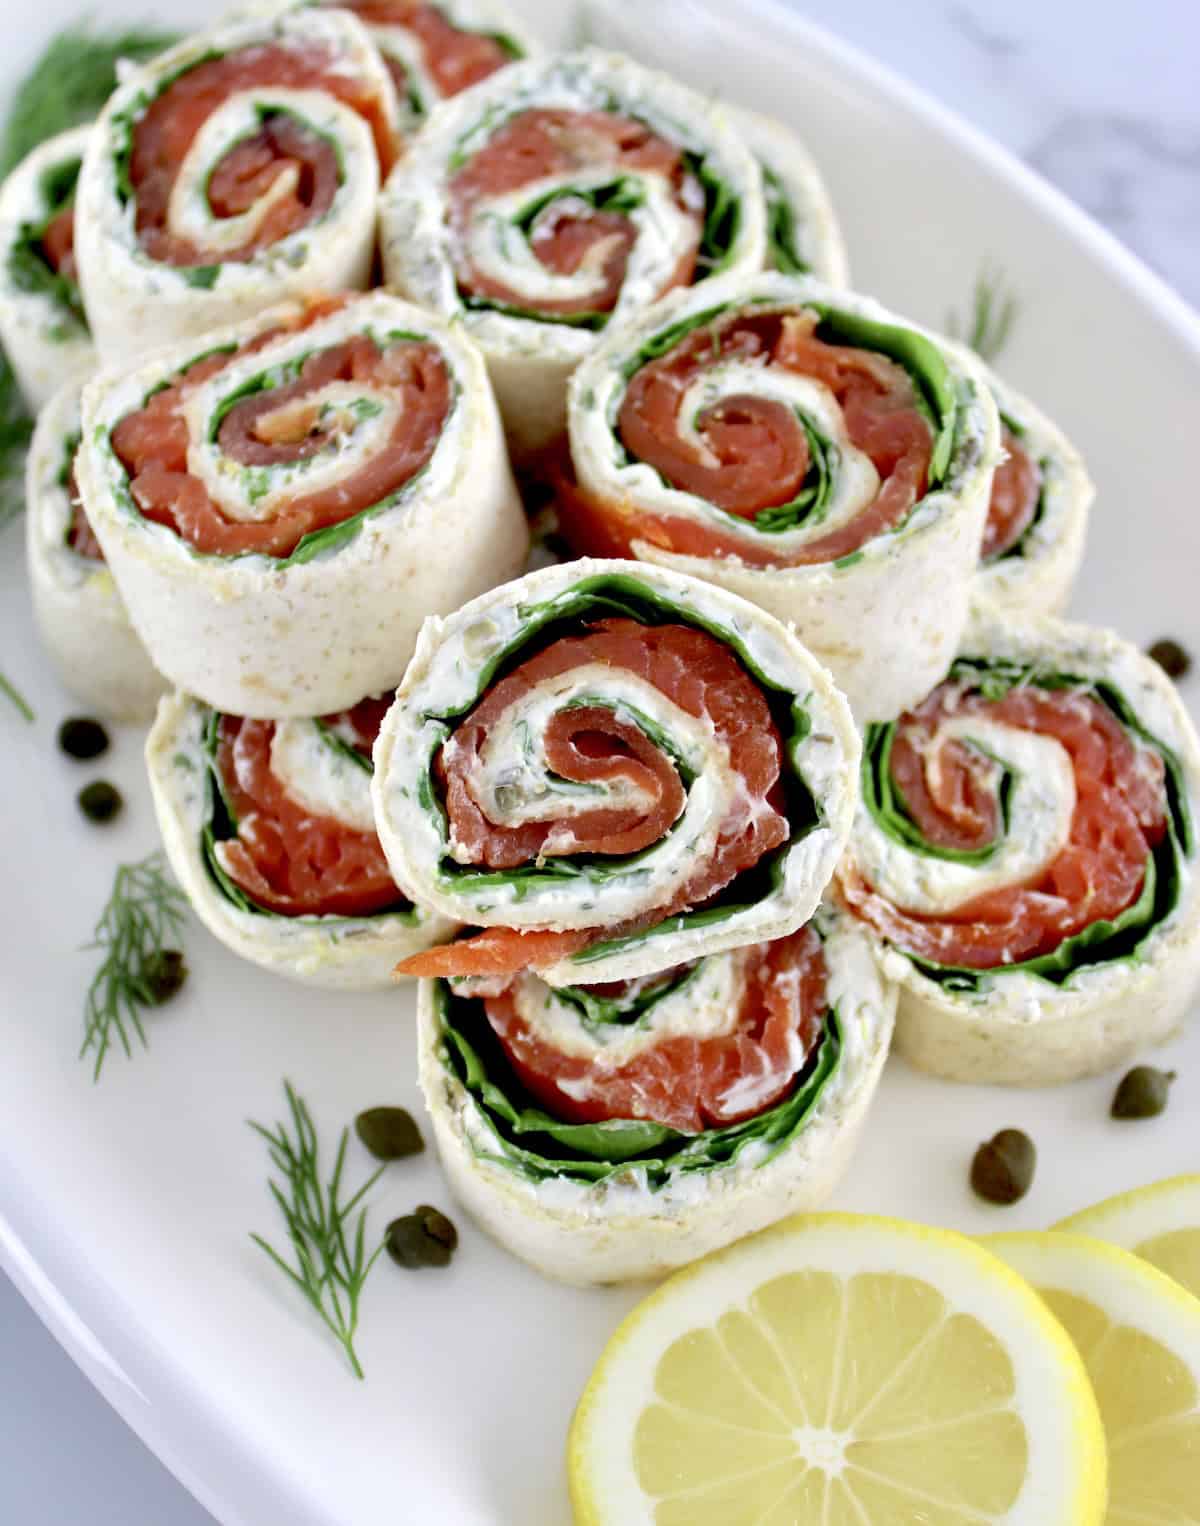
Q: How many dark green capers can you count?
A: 8